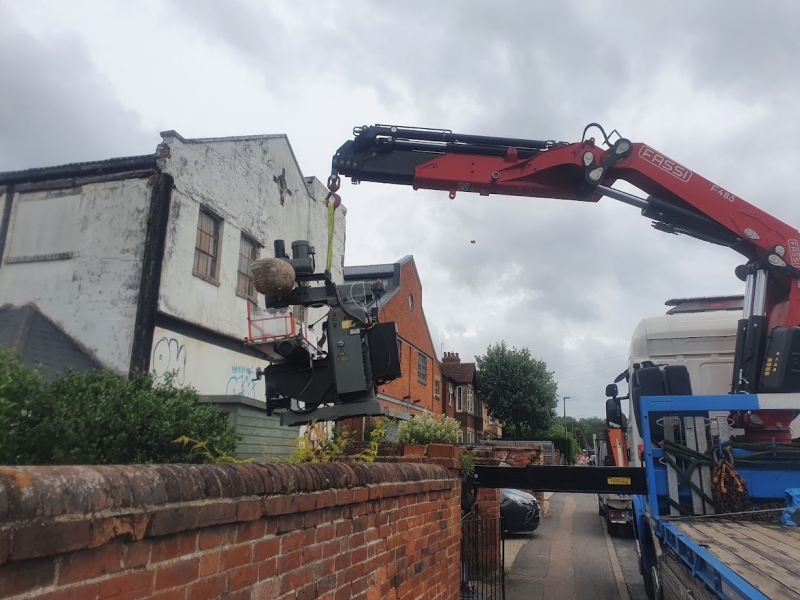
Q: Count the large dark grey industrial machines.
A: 1